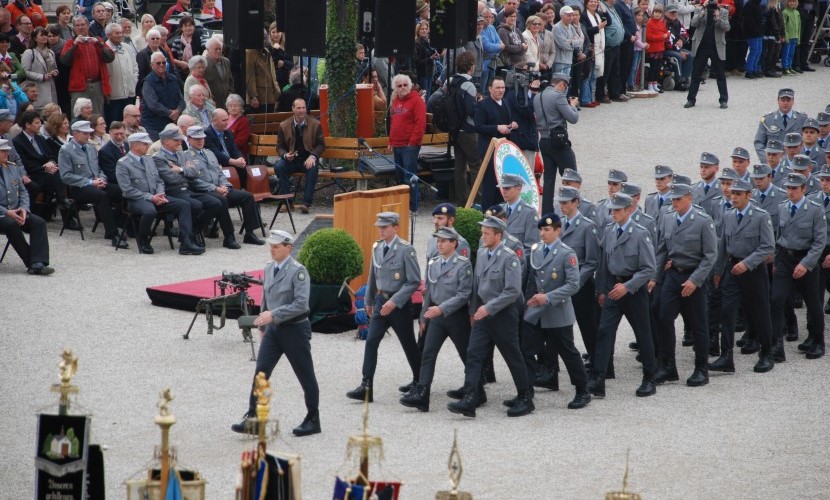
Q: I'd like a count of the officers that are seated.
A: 6